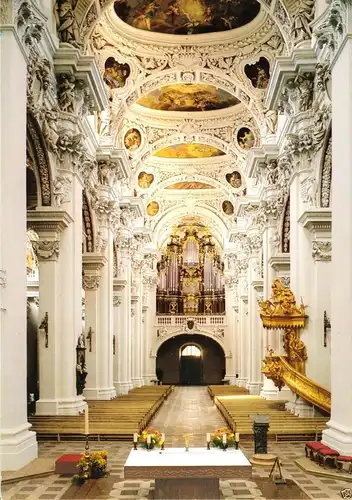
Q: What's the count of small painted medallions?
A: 8